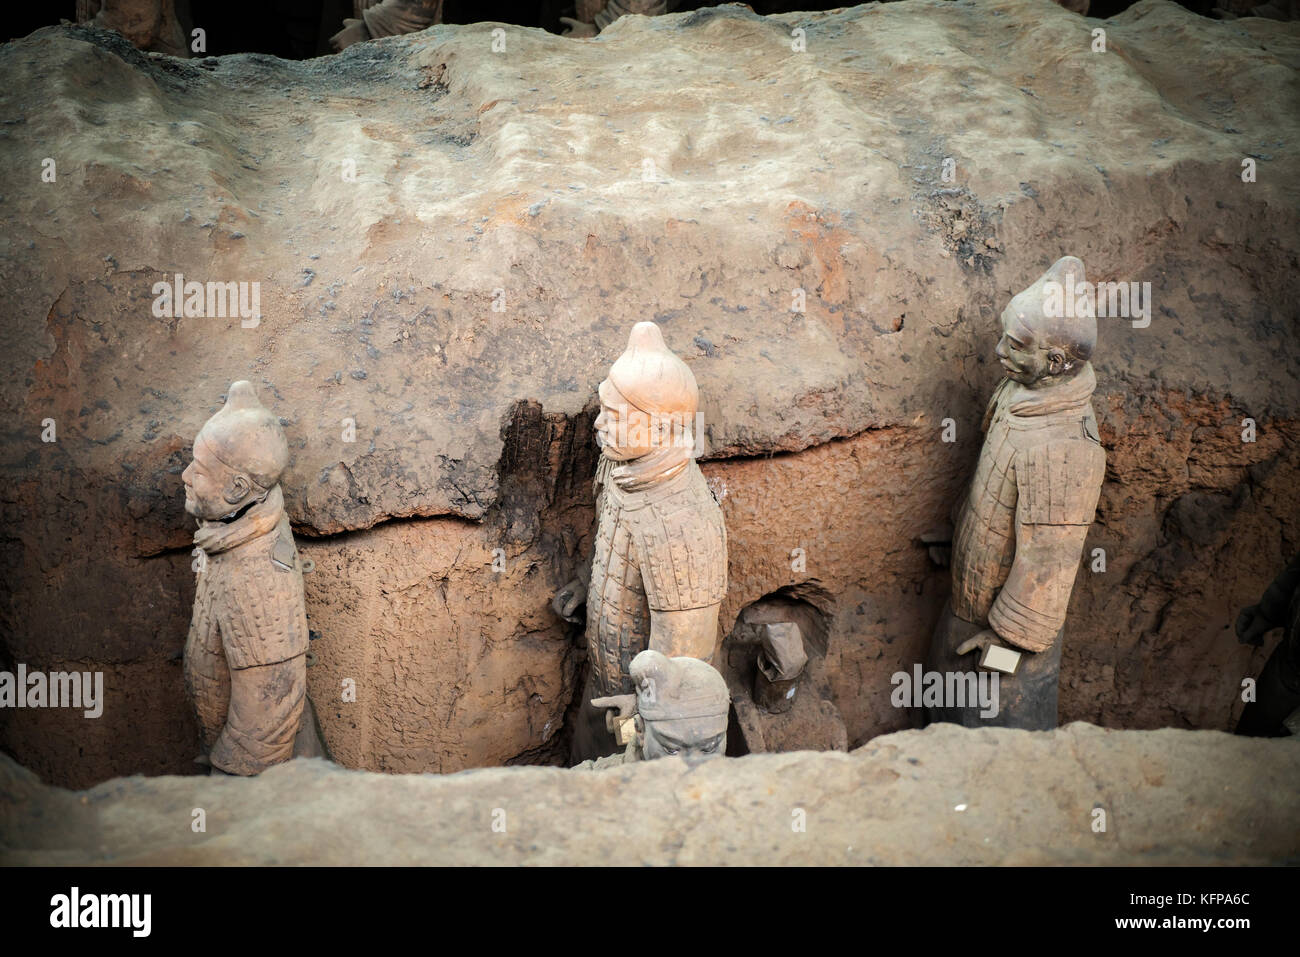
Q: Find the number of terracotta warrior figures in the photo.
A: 4